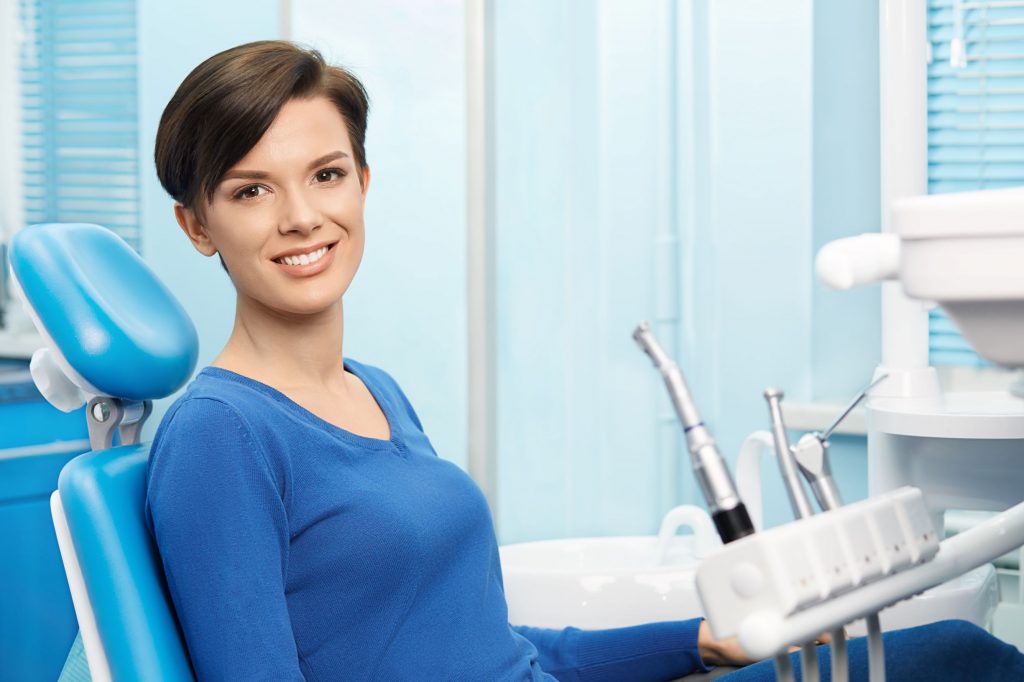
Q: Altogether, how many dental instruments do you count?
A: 3